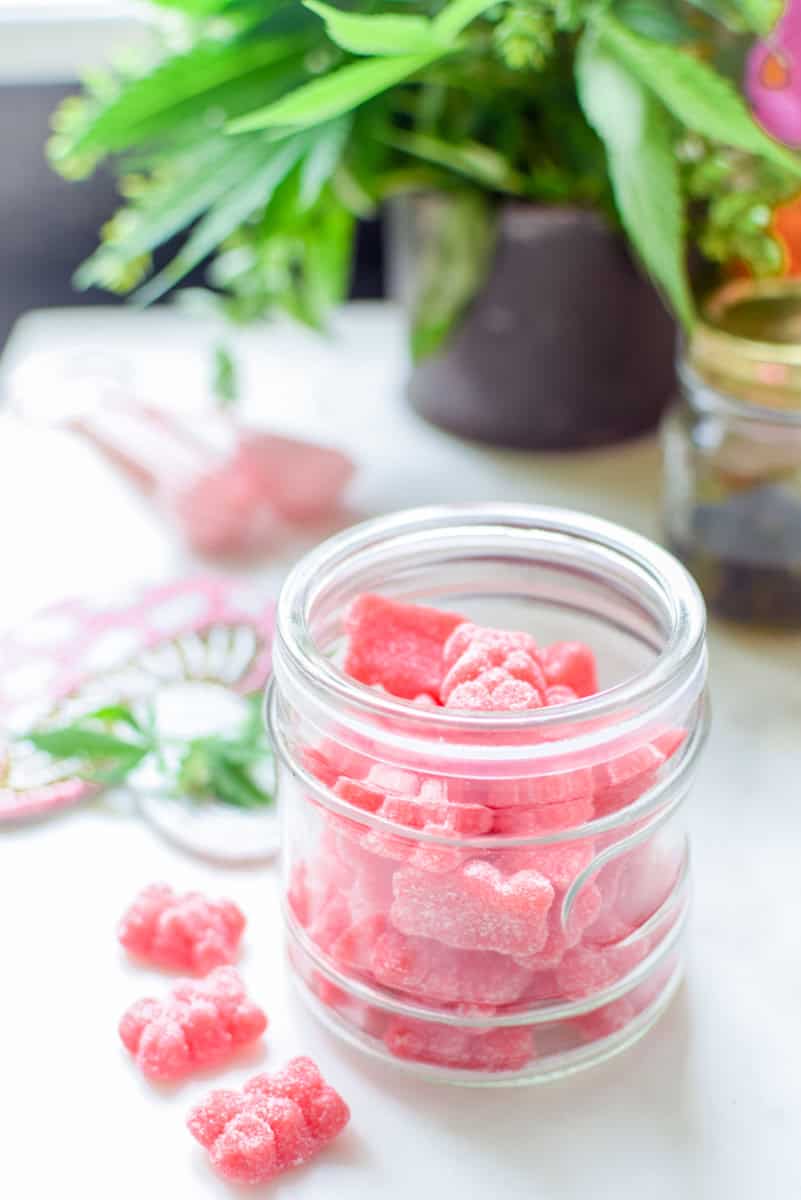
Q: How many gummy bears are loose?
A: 3